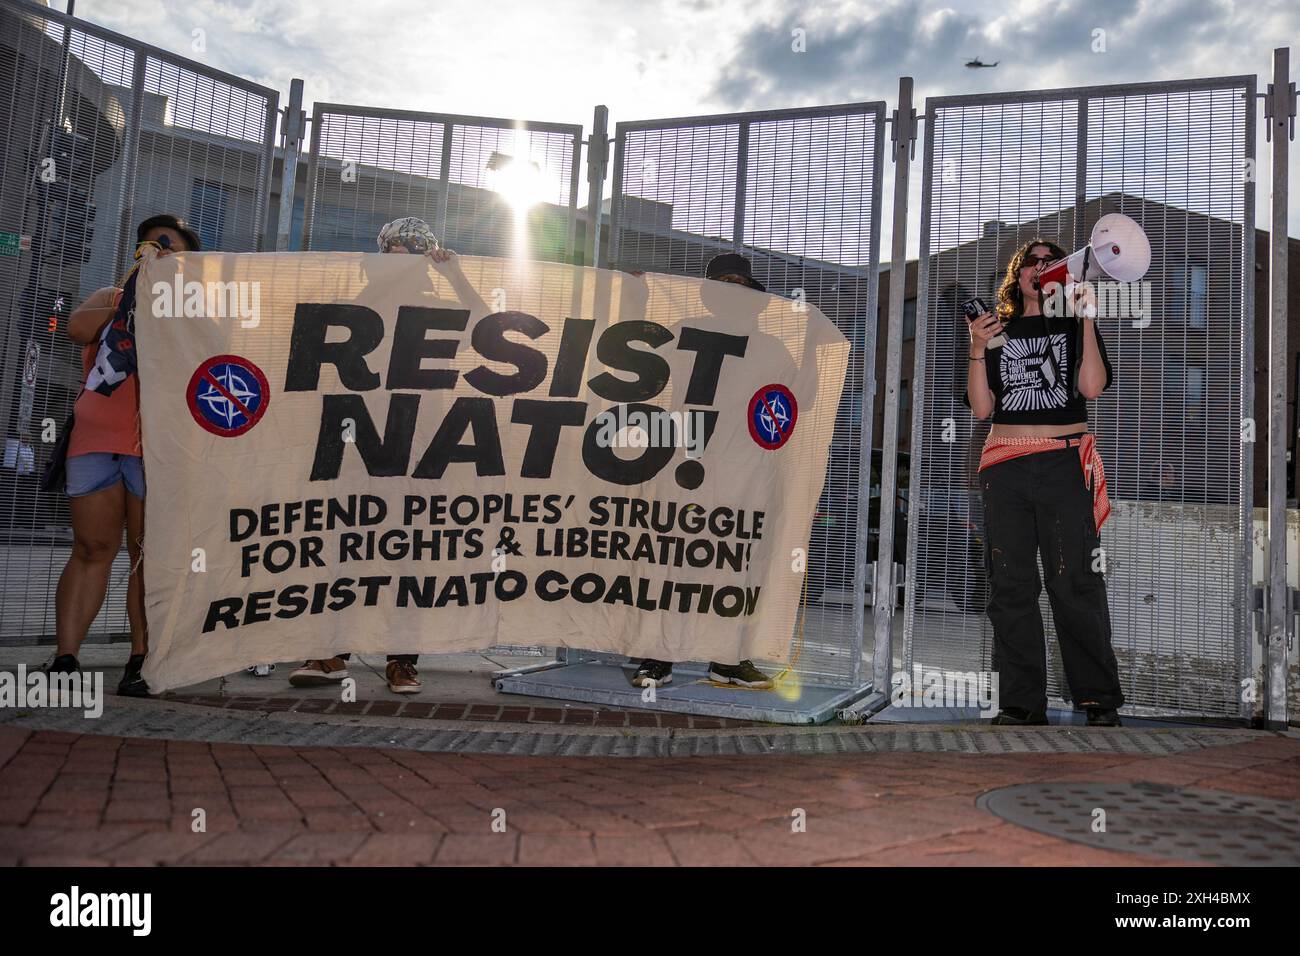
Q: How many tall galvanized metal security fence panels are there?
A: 4